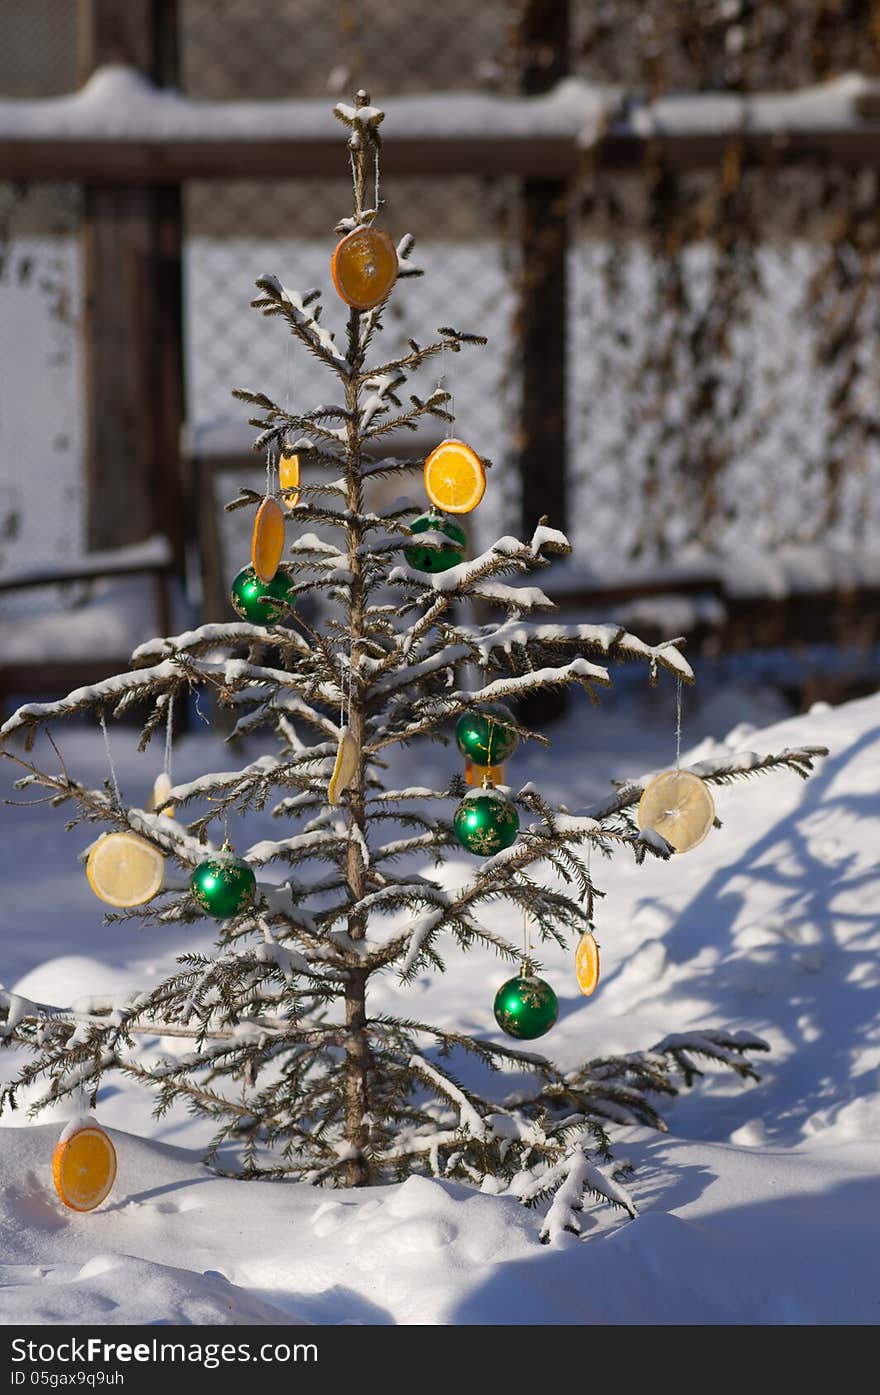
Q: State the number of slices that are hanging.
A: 11